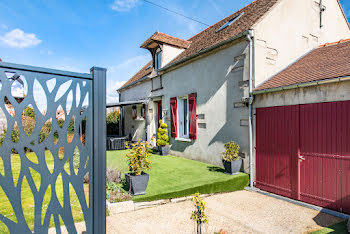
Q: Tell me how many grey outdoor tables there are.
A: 1